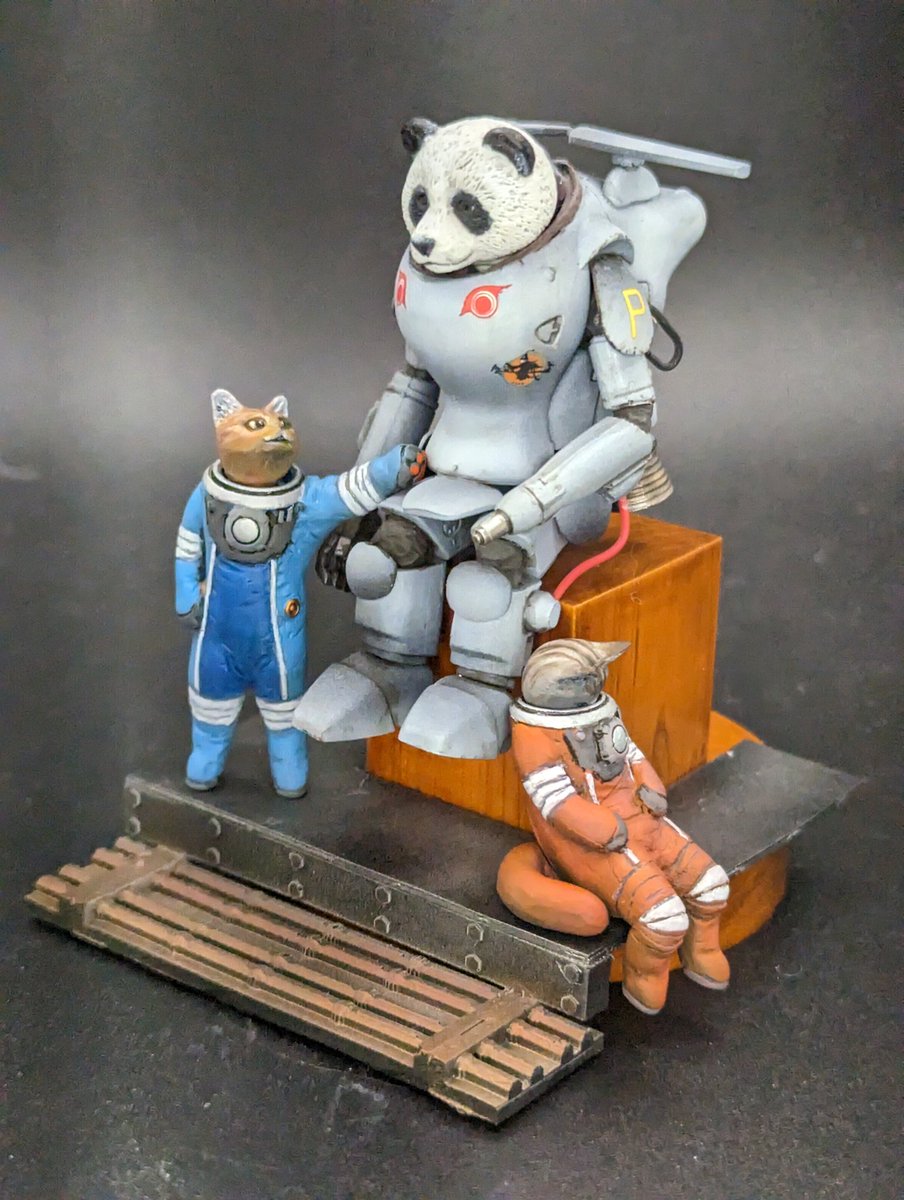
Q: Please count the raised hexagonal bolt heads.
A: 12